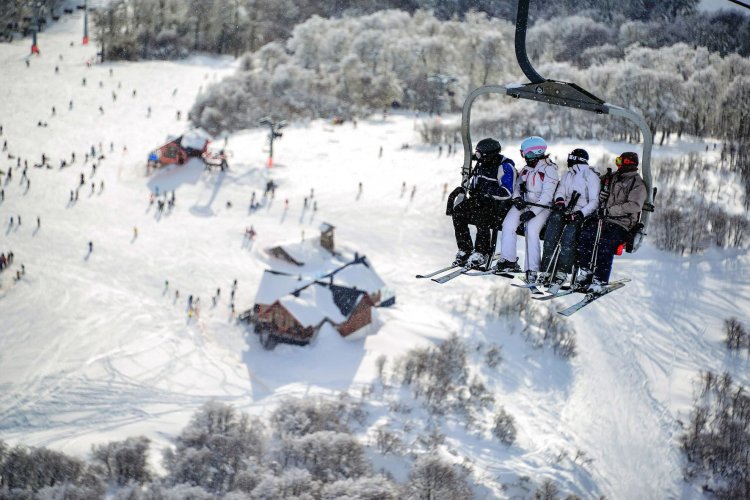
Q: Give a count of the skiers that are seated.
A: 4